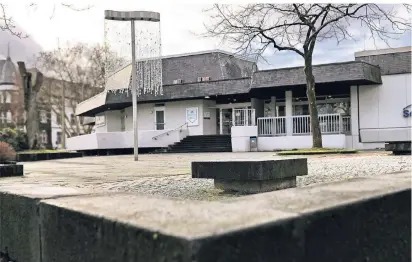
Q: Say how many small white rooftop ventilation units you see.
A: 2